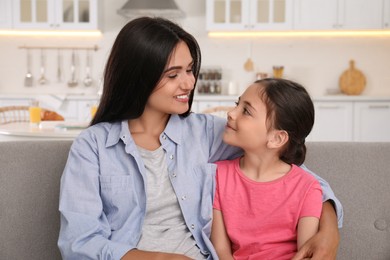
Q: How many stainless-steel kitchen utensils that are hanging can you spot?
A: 5